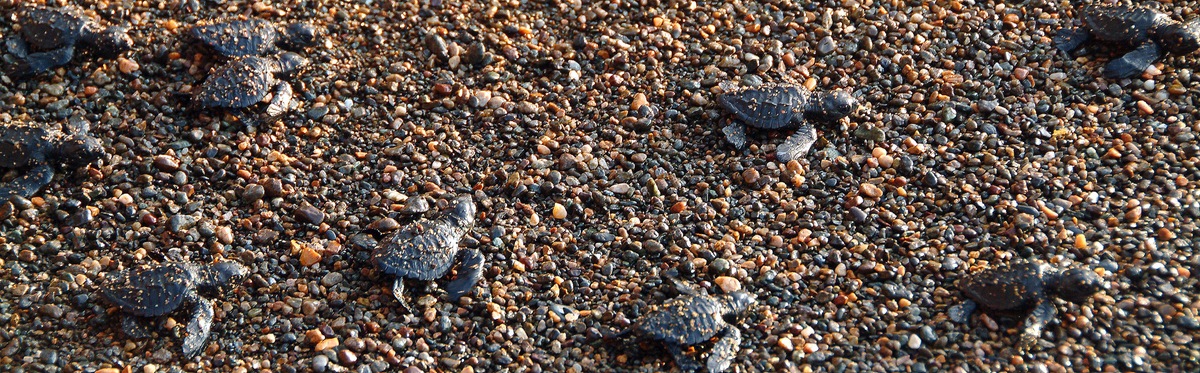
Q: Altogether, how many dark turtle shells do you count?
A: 10